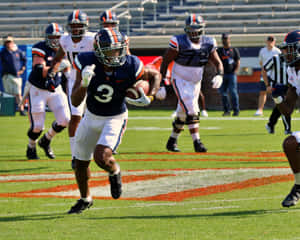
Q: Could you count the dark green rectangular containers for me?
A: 1